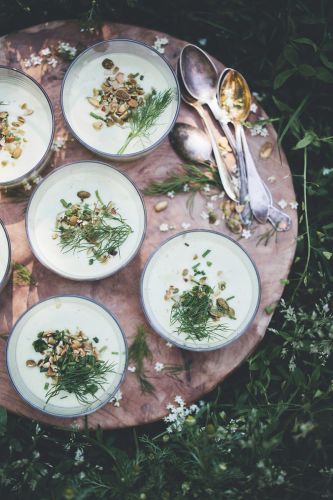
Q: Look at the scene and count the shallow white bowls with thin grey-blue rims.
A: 6